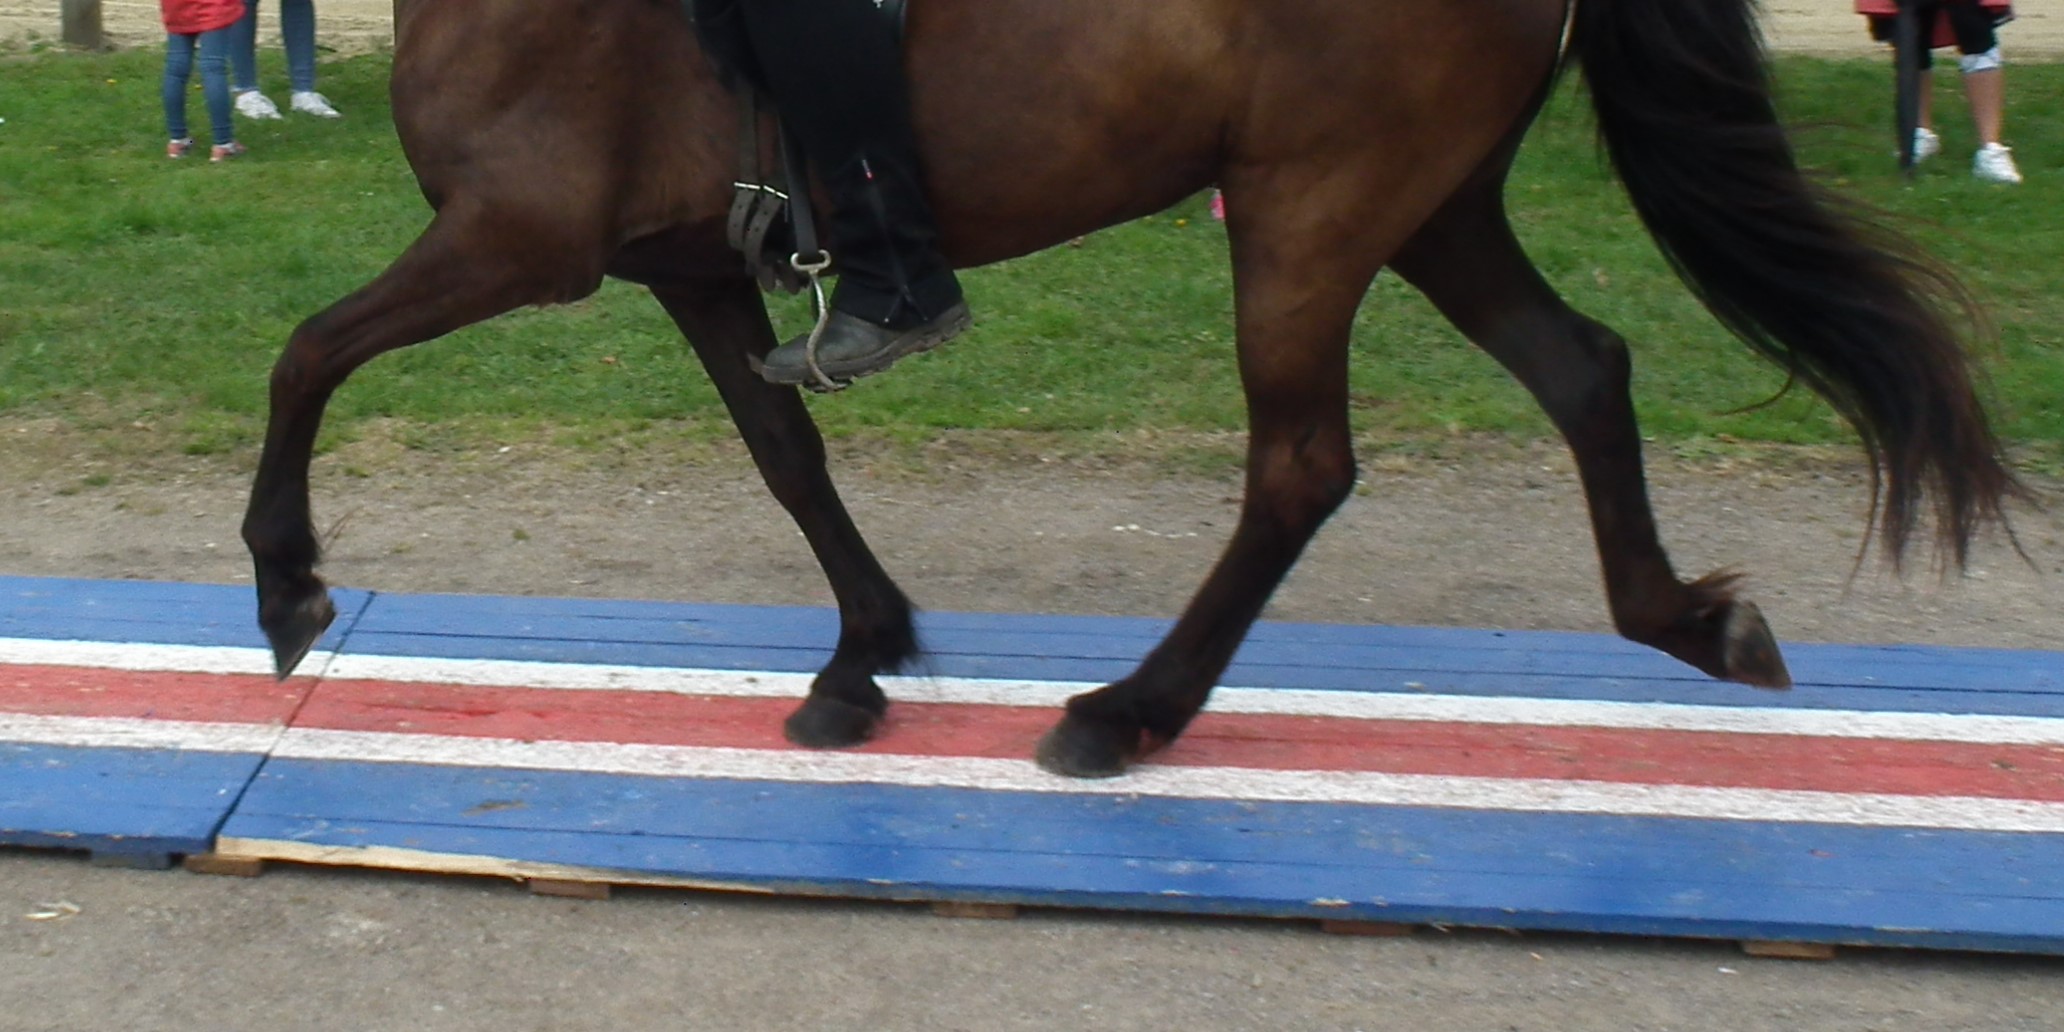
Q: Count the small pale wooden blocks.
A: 5